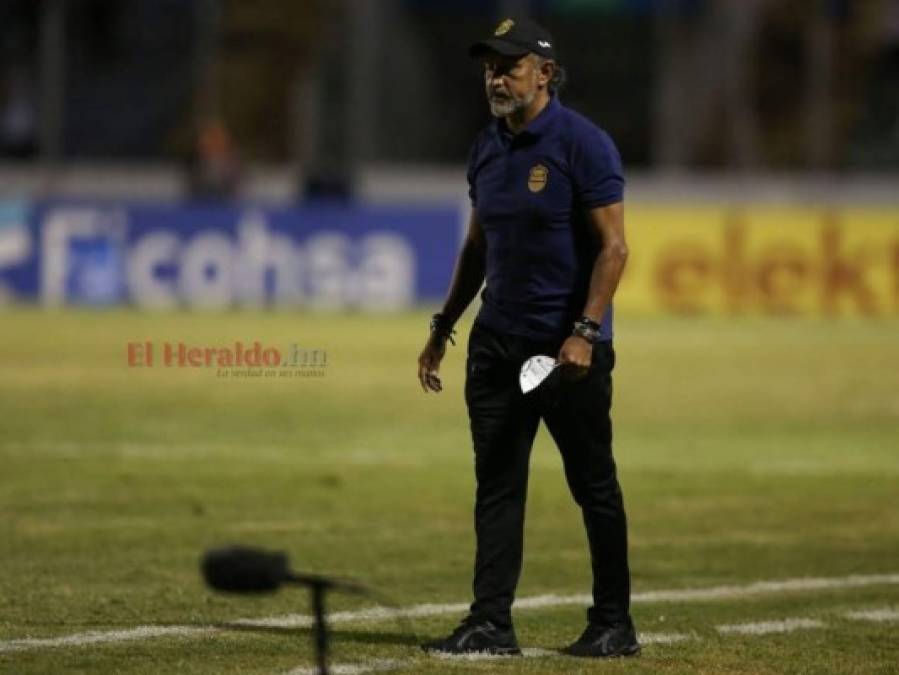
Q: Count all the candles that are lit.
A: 0